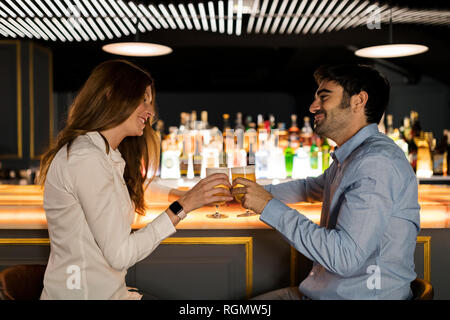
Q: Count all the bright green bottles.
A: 3